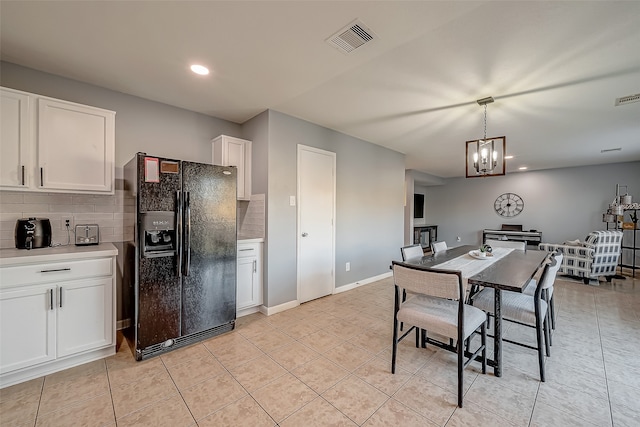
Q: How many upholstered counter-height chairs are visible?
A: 6